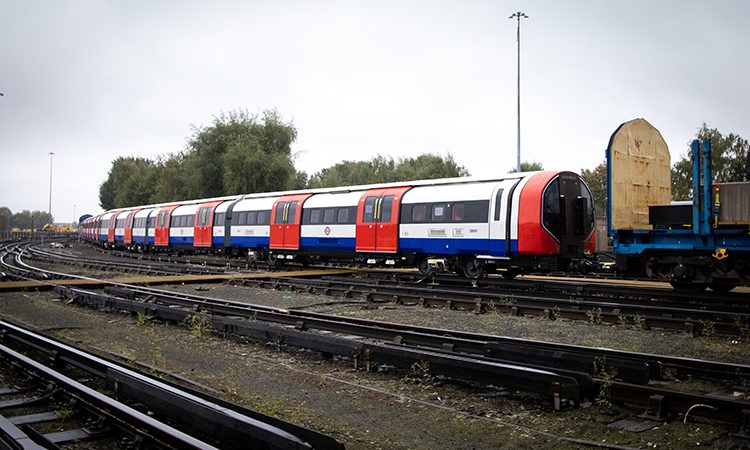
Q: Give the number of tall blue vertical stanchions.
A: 2